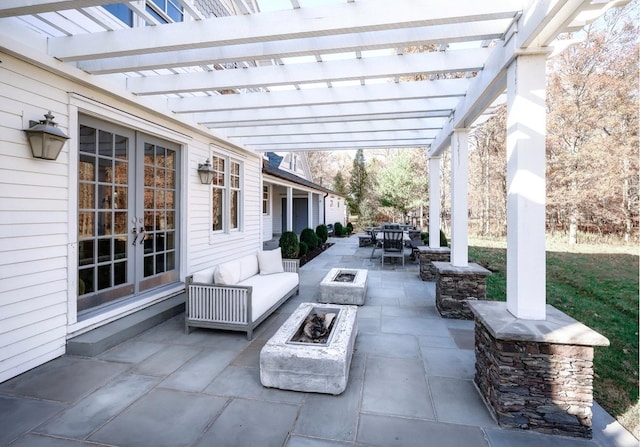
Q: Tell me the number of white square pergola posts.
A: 3